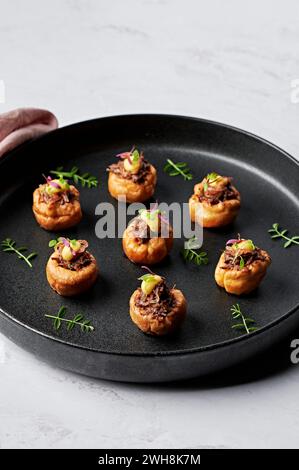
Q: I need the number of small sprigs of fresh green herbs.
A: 7